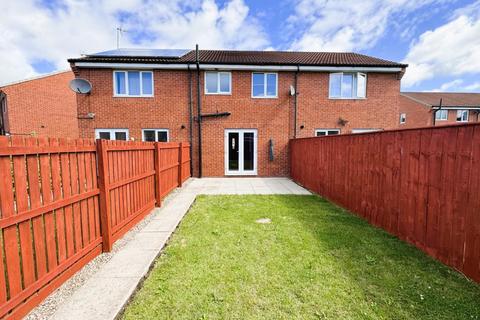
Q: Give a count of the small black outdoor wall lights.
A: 2